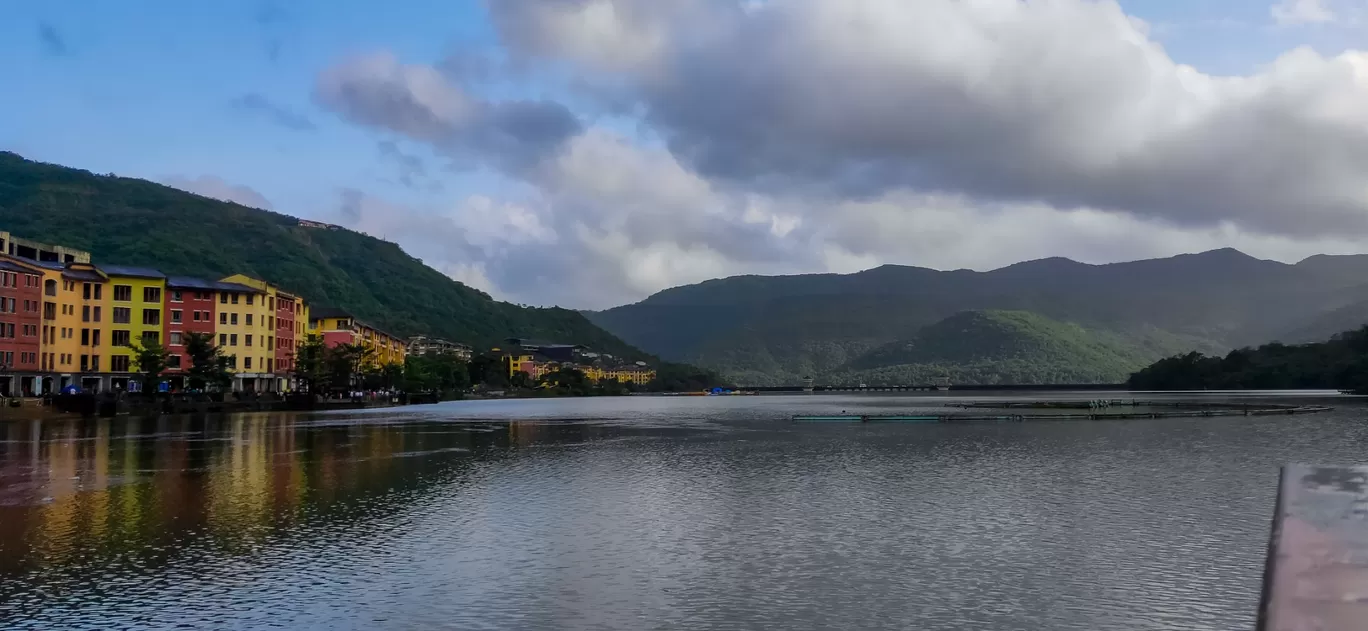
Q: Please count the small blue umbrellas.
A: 1